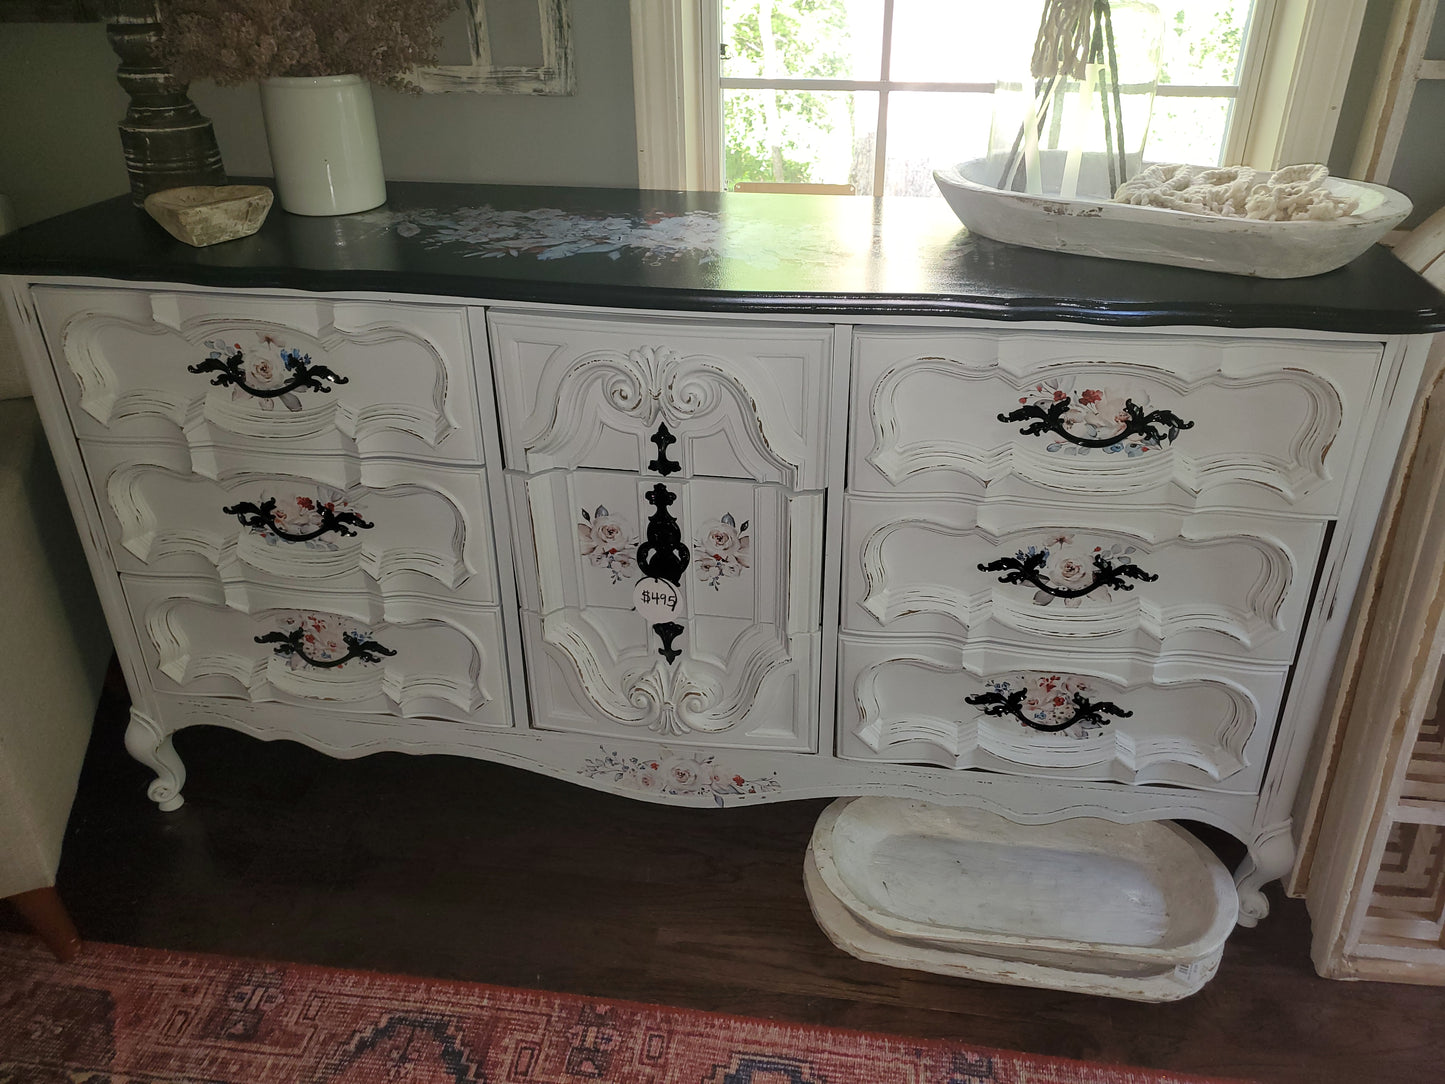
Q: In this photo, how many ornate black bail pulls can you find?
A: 6